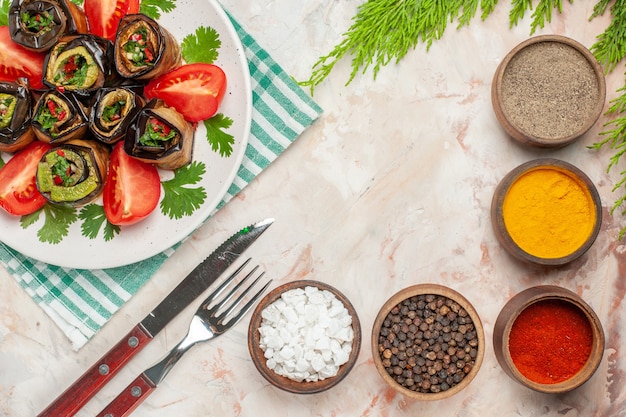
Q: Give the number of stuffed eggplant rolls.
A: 8